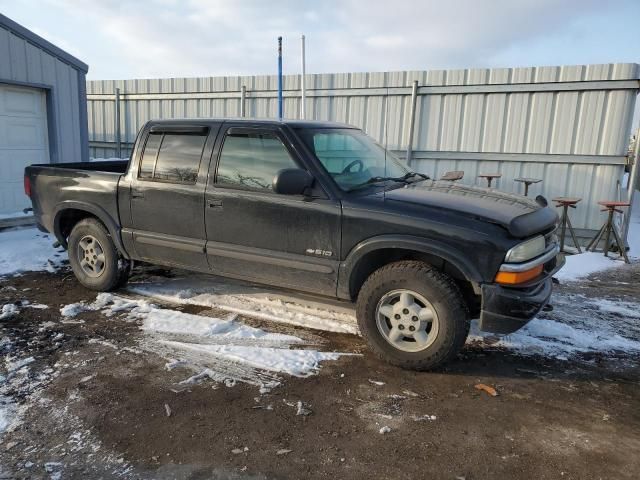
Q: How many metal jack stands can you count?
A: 5